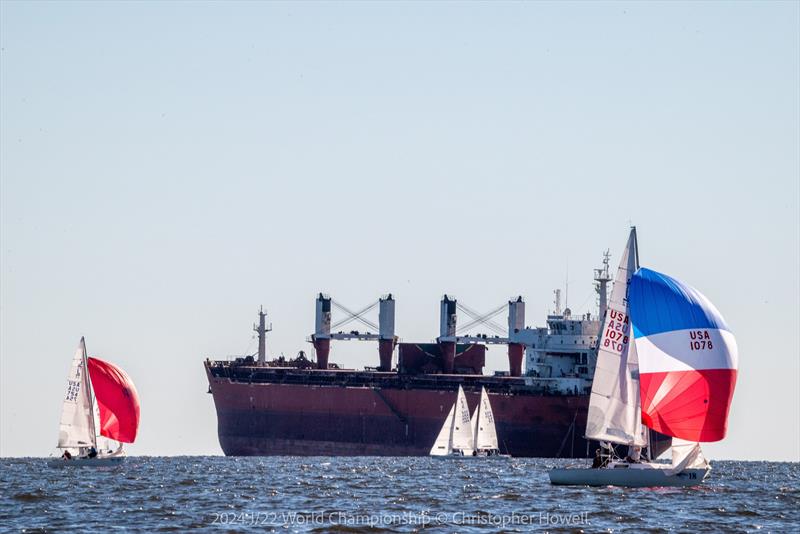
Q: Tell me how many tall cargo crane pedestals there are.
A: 4